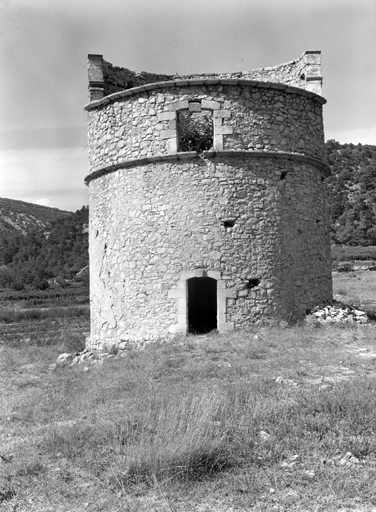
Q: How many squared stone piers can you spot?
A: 2